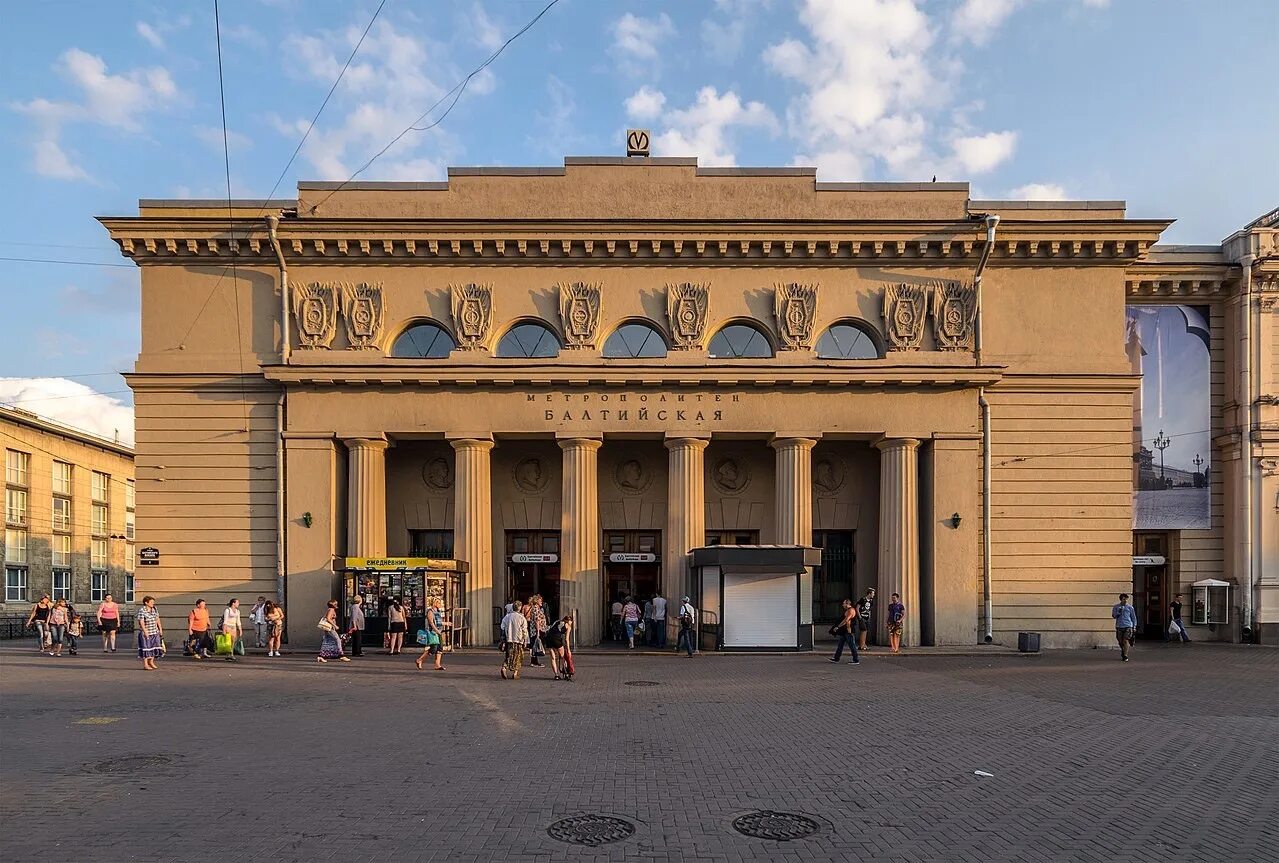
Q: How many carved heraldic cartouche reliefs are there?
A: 8